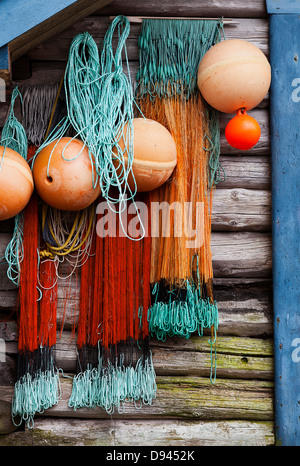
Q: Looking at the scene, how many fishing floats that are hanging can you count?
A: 5